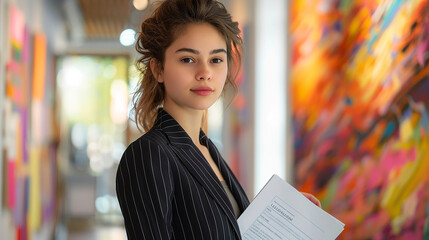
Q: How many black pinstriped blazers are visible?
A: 1